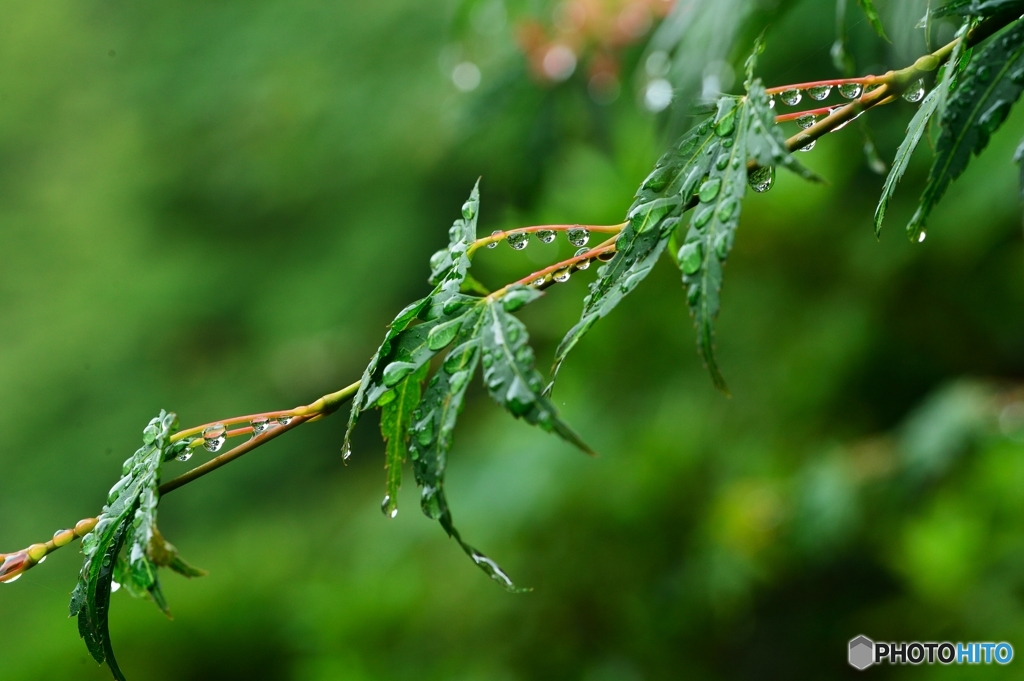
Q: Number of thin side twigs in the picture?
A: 6